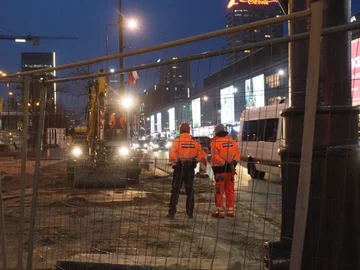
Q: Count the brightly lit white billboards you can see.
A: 6